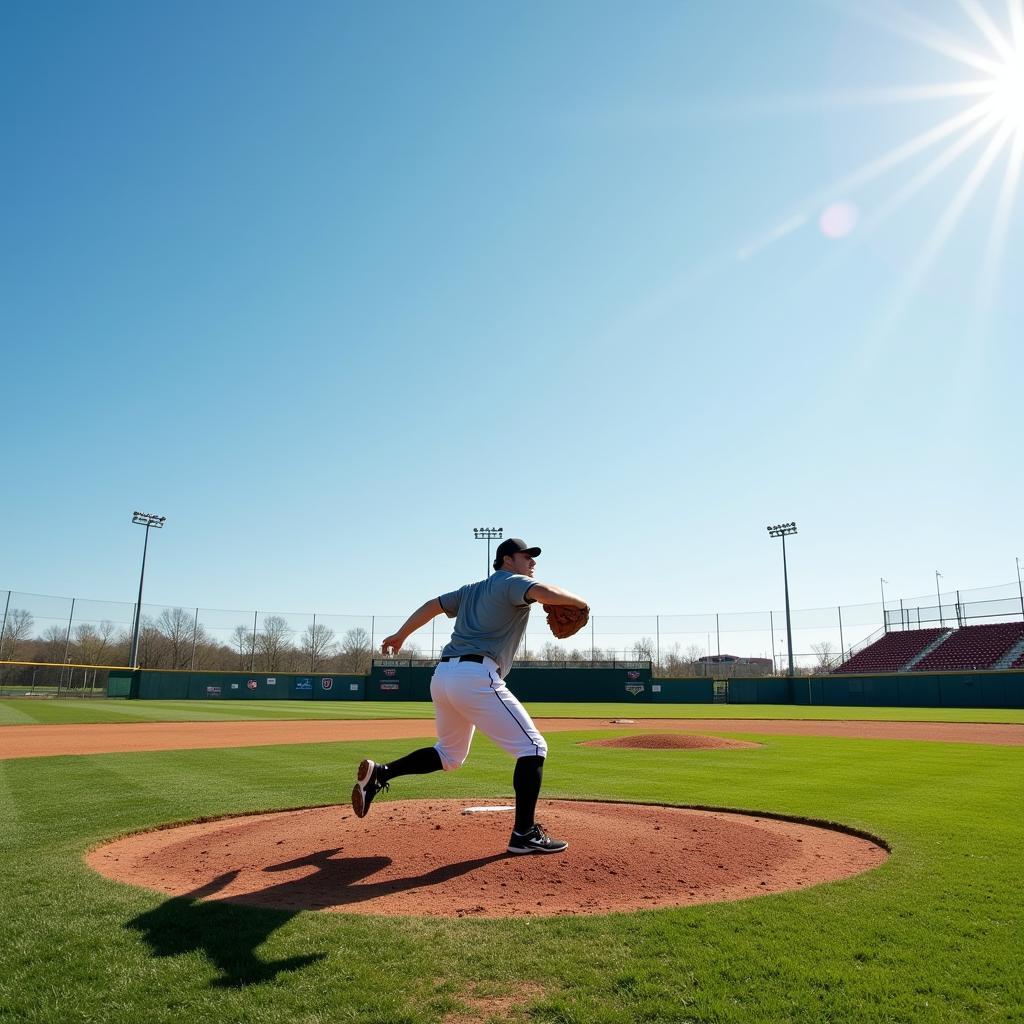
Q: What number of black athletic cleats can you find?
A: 2